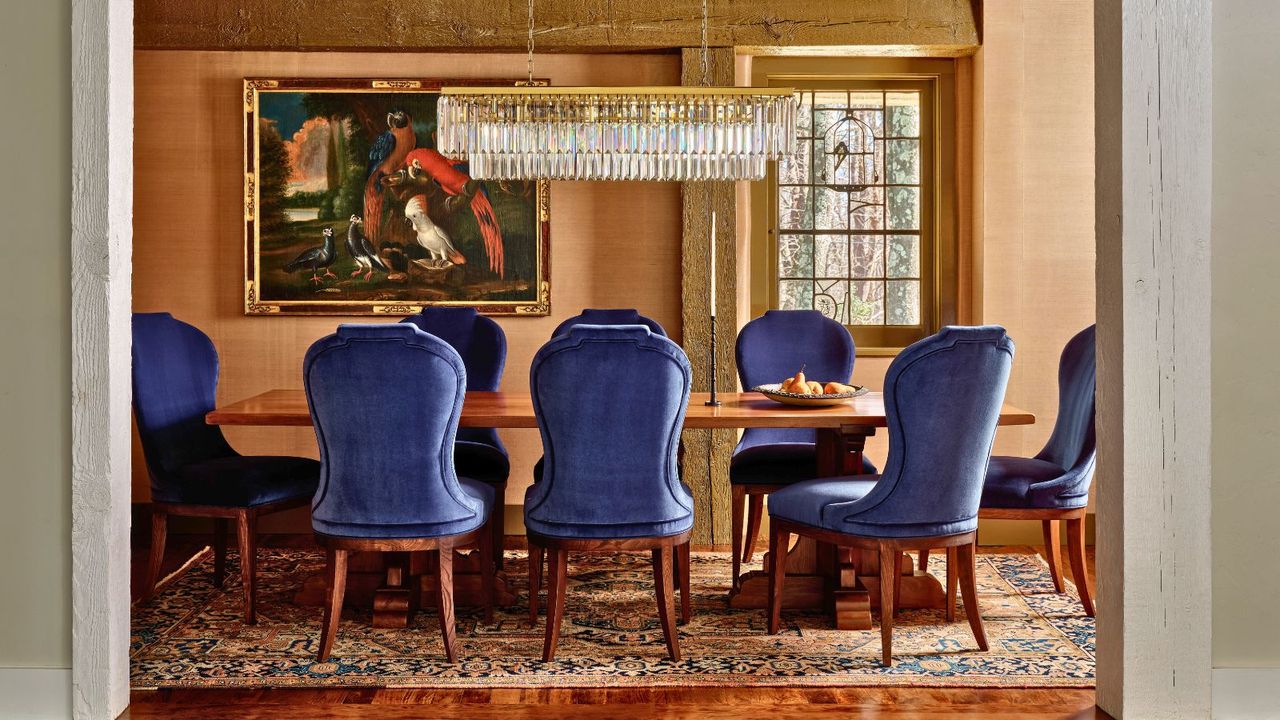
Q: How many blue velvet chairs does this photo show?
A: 8